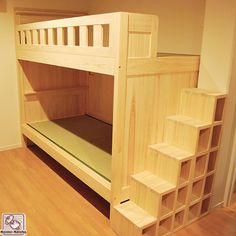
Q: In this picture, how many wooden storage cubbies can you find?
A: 15